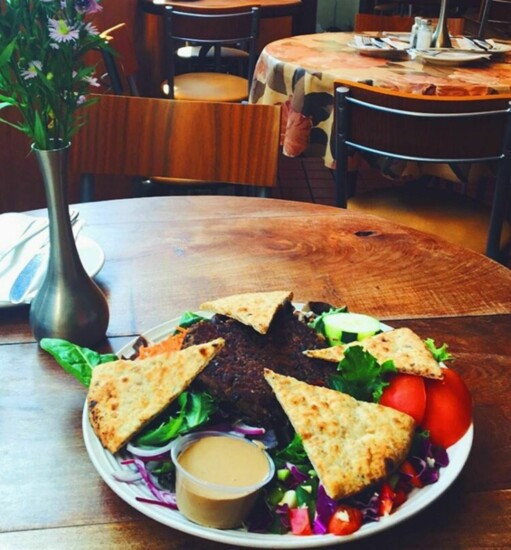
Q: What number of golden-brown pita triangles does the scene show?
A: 4